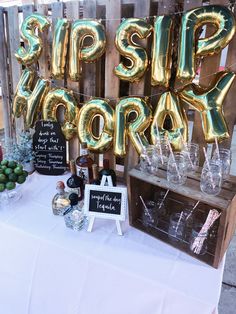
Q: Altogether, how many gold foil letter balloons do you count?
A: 12